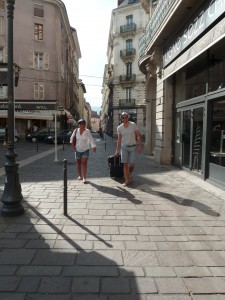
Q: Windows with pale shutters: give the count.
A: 2